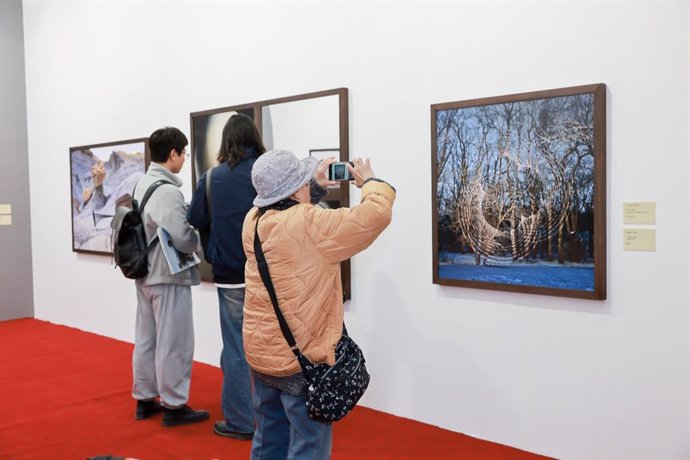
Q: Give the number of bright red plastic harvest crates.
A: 0